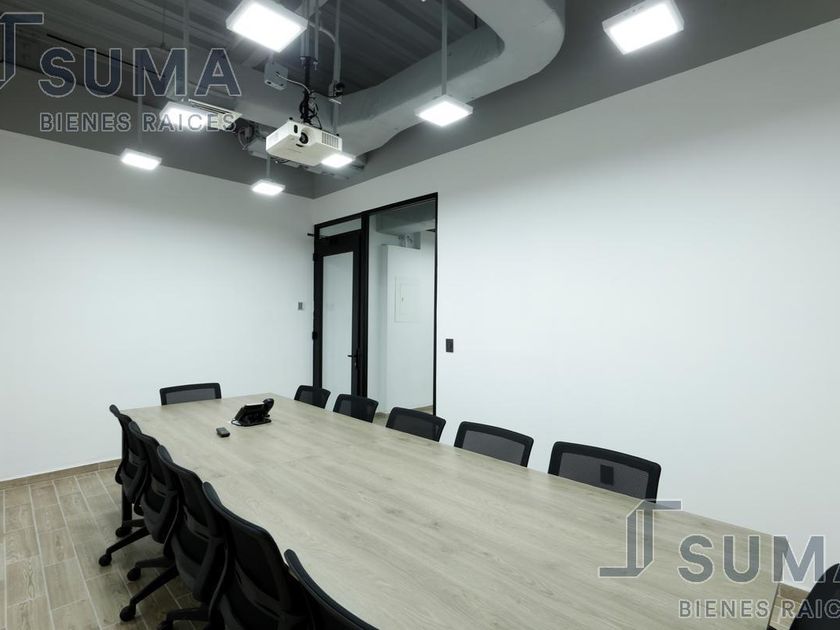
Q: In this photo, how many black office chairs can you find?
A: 12